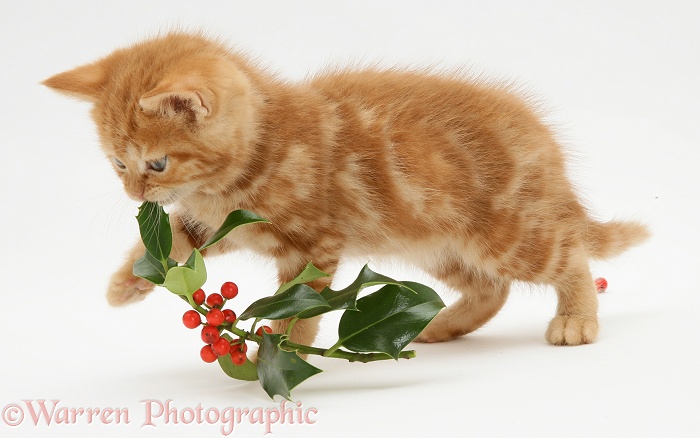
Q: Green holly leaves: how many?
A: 10